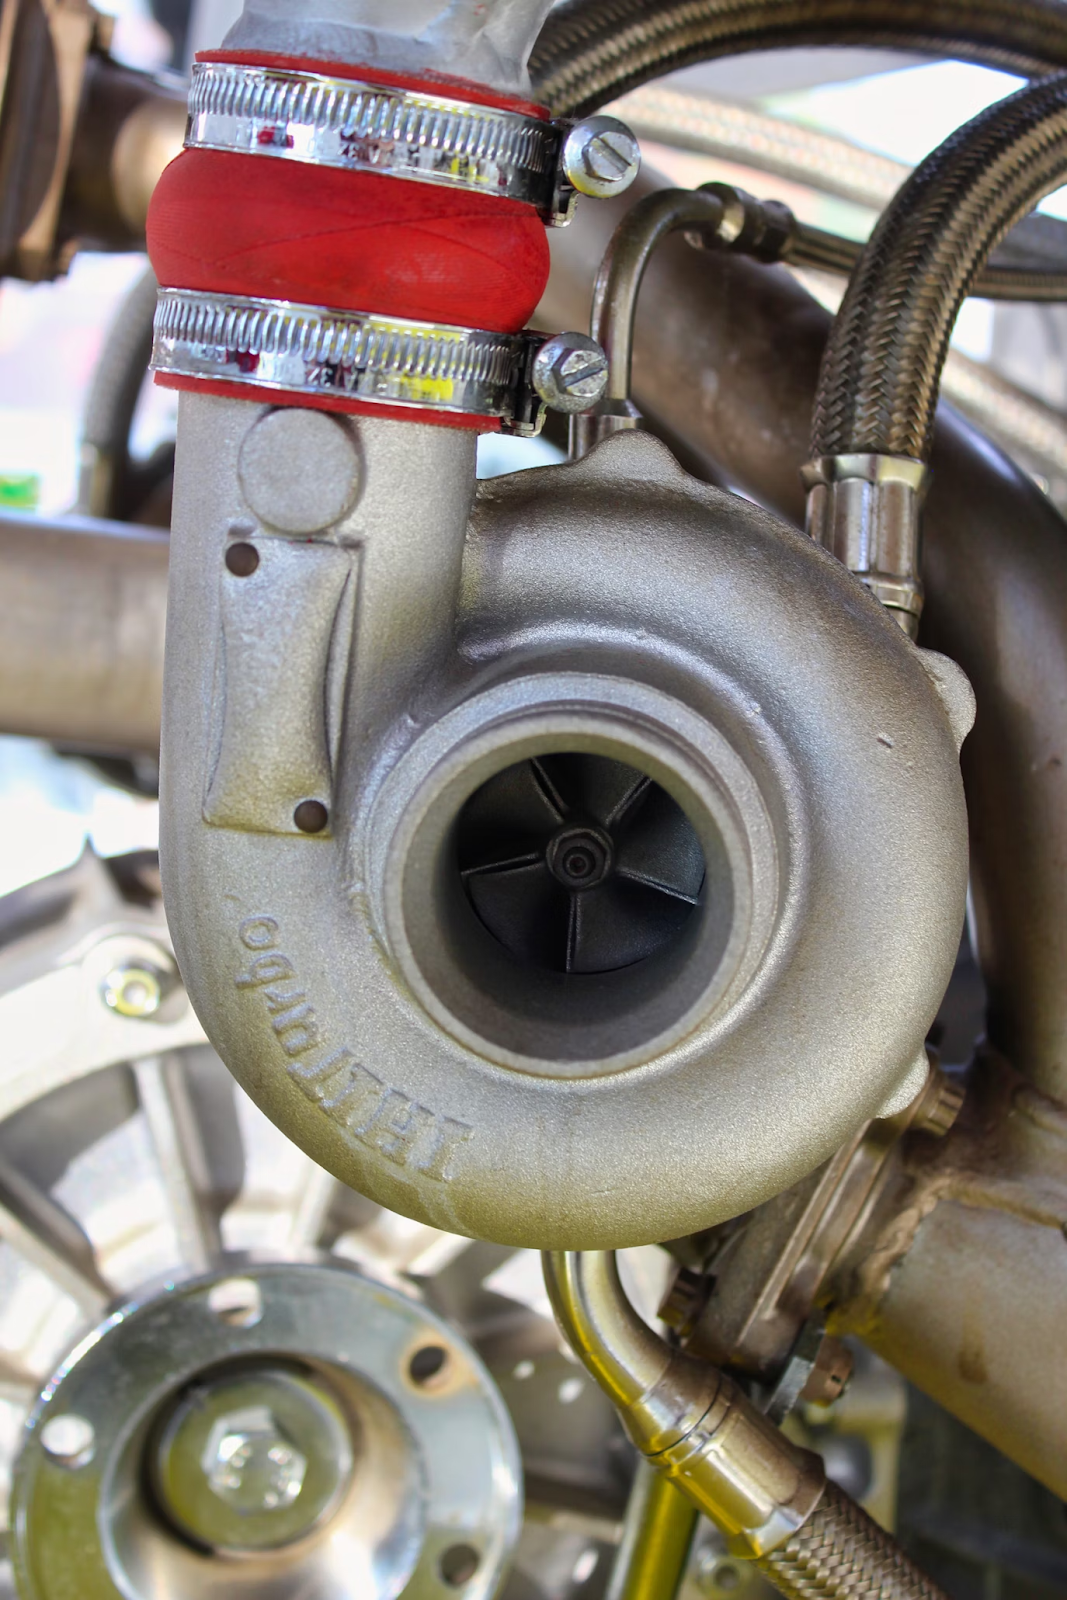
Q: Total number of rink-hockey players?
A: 0